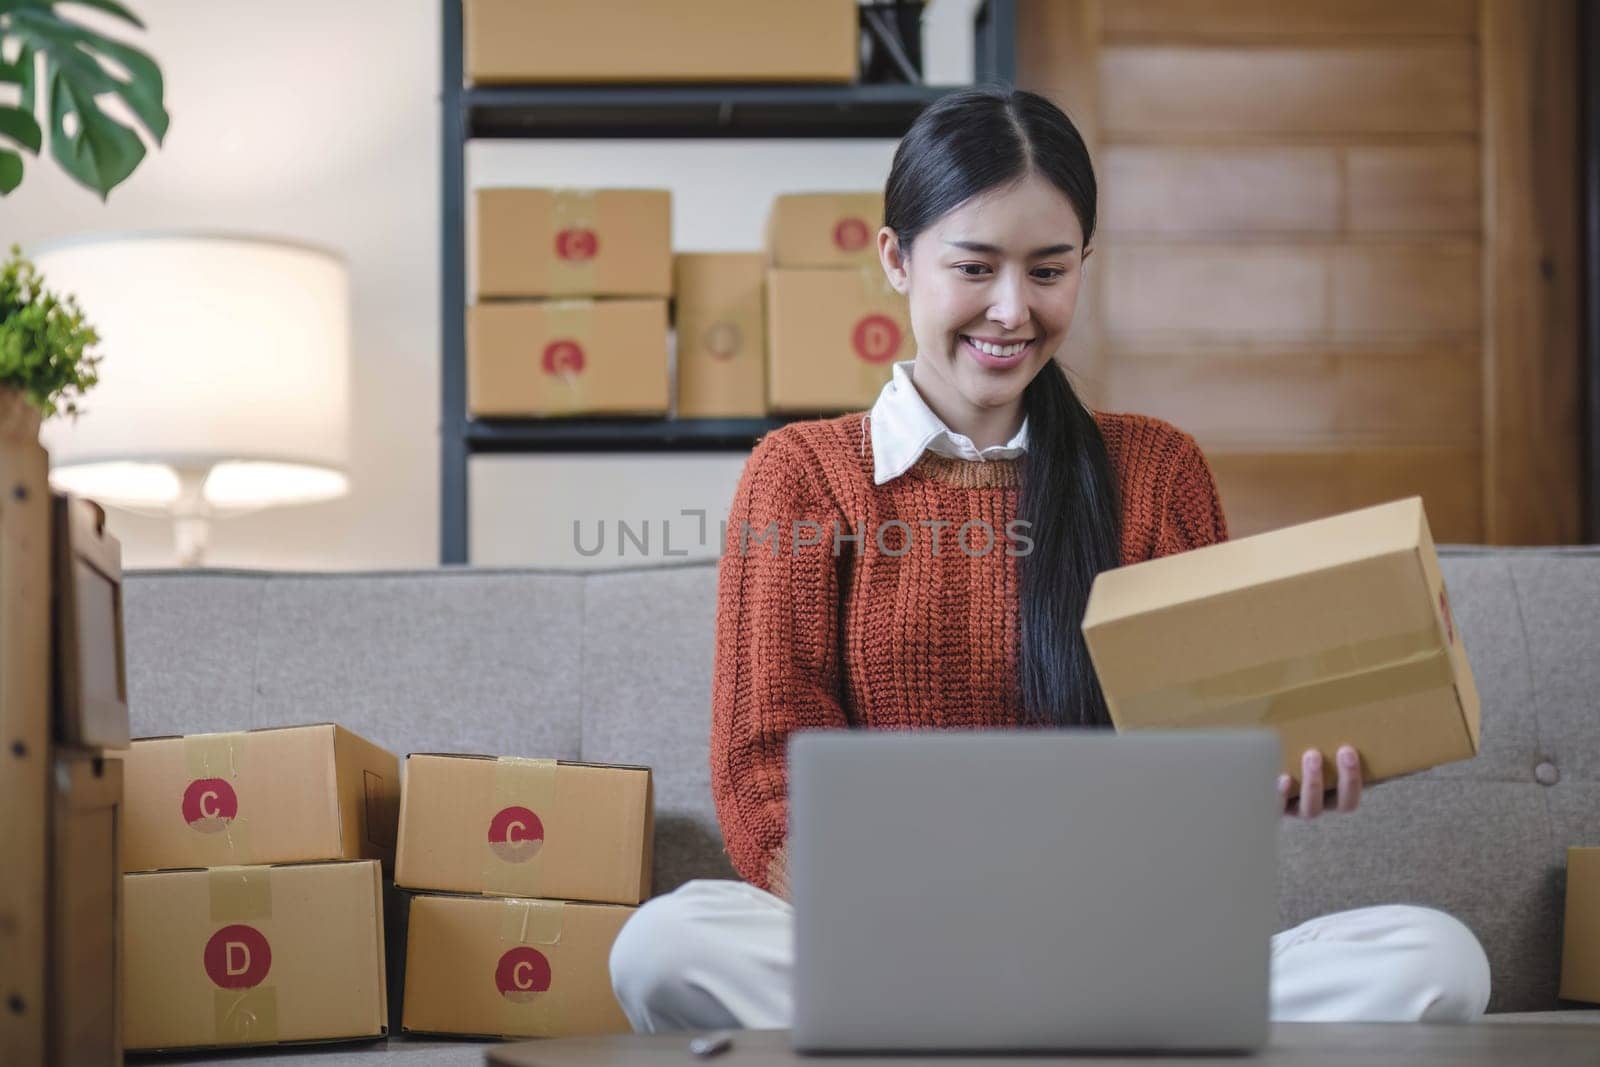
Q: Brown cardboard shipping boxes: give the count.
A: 12